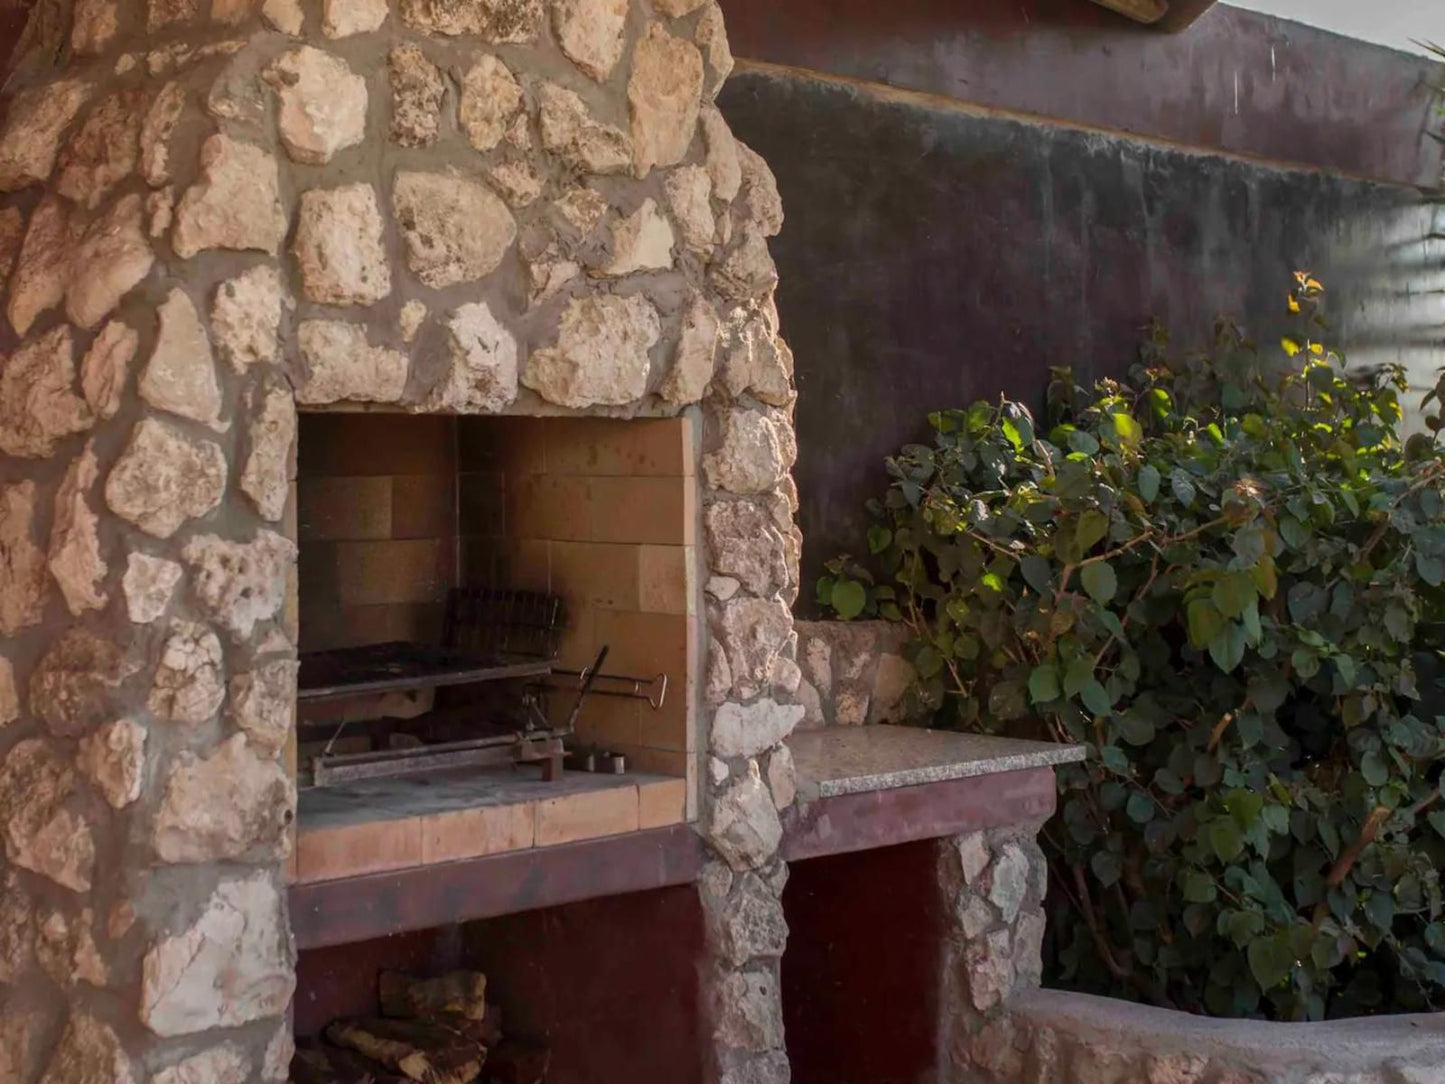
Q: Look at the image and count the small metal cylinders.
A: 2